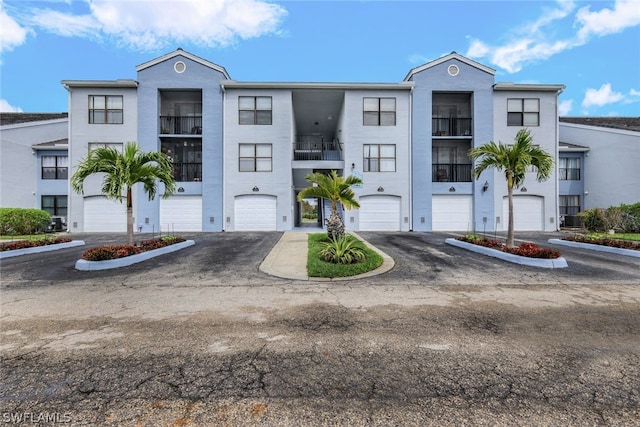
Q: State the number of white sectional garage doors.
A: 6